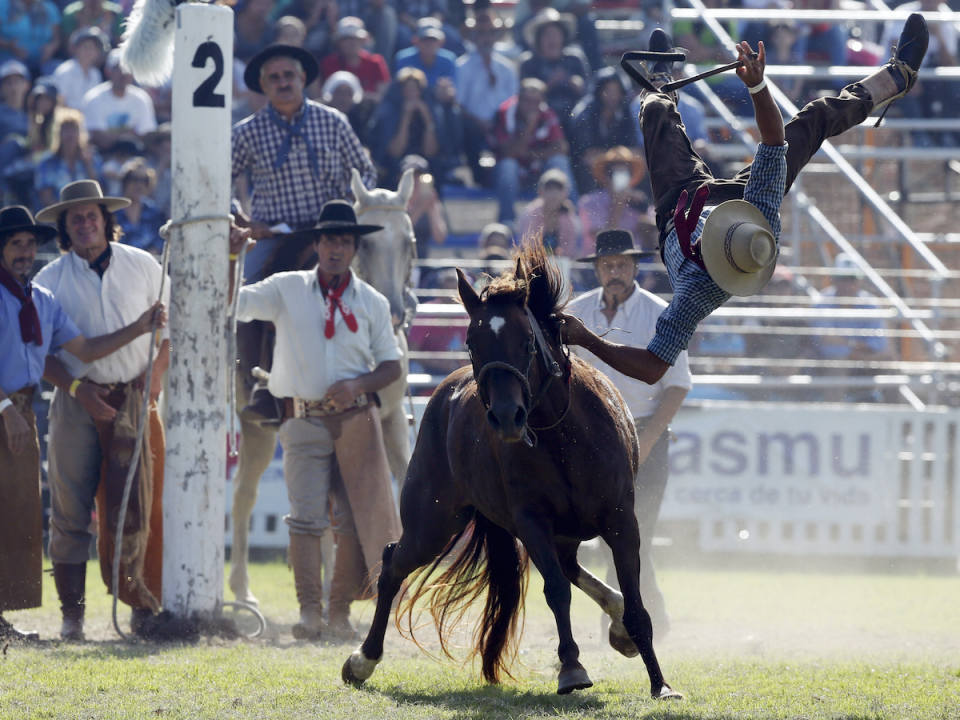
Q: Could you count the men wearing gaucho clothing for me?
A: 6